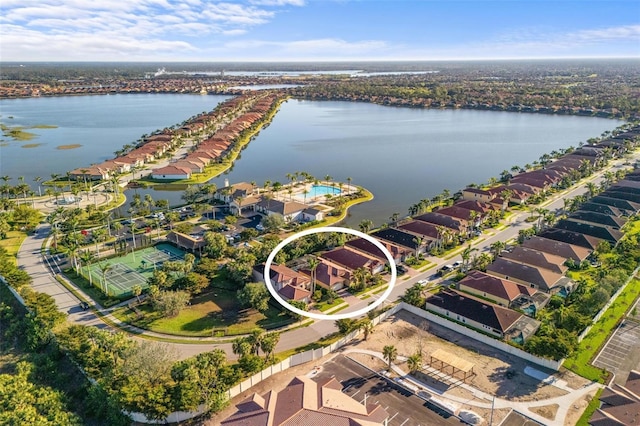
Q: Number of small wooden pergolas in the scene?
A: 1